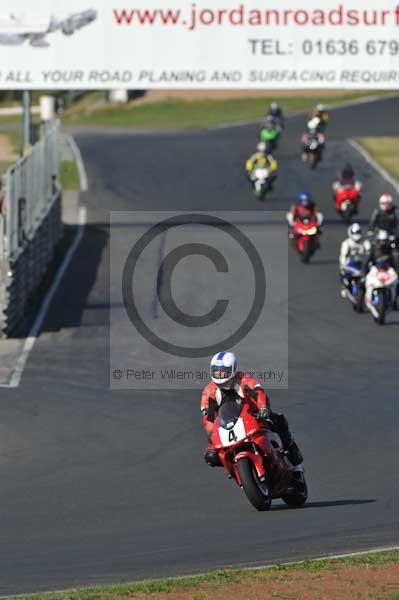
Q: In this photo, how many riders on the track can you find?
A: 11